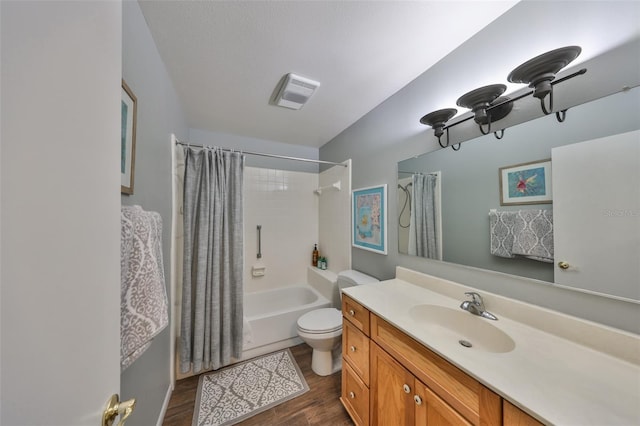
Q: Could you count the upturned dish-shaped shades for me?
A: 3